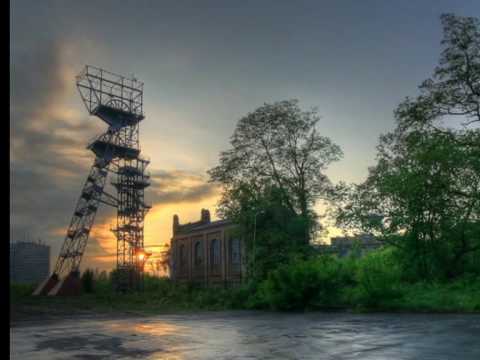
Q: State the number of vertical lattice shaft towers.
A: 1